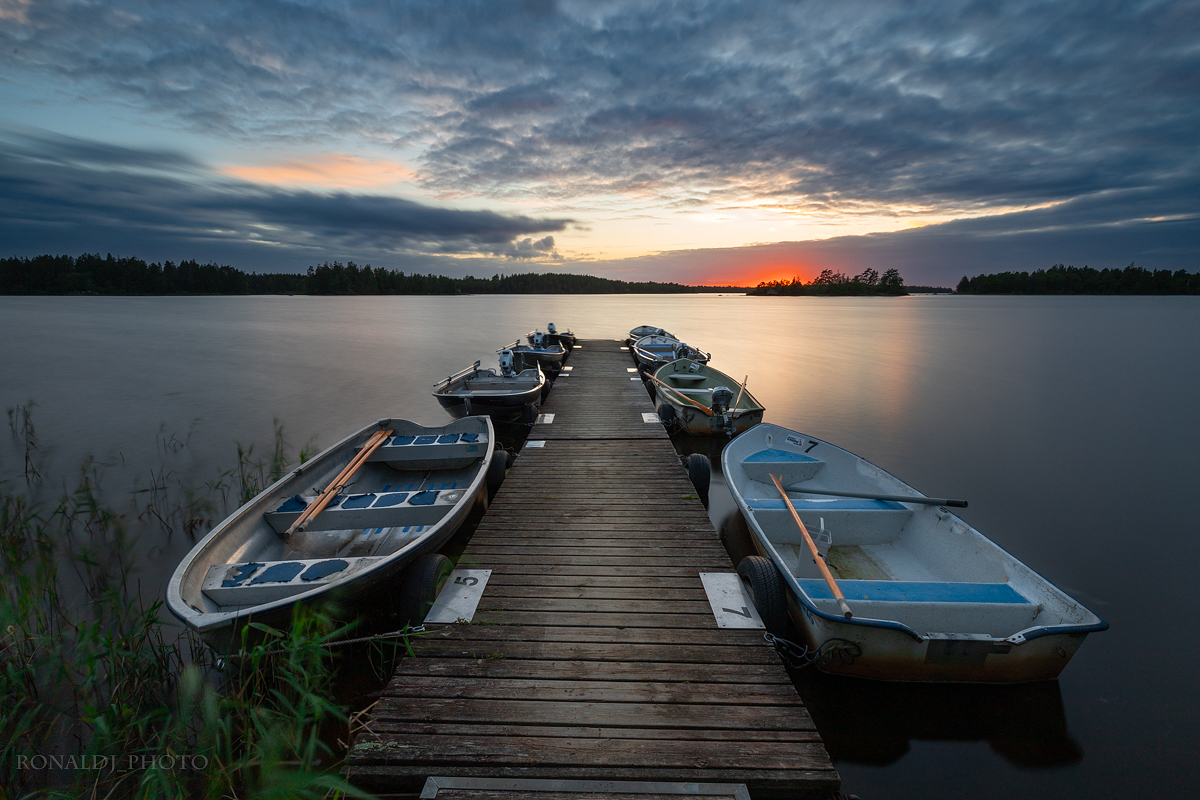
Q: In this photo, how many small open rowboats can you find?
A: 8